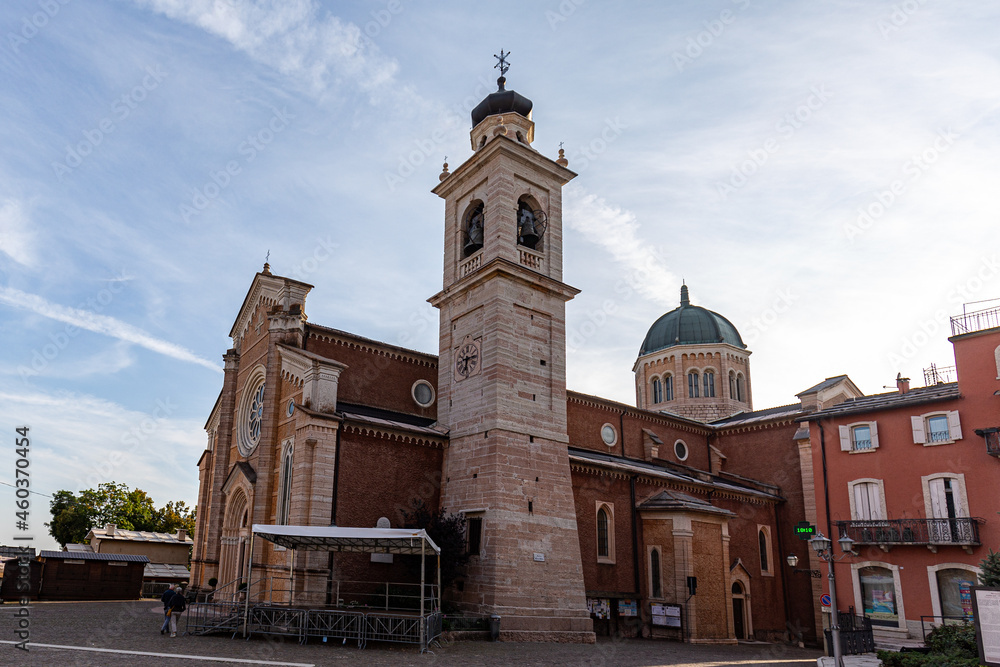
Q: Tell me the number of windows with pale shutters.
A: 4